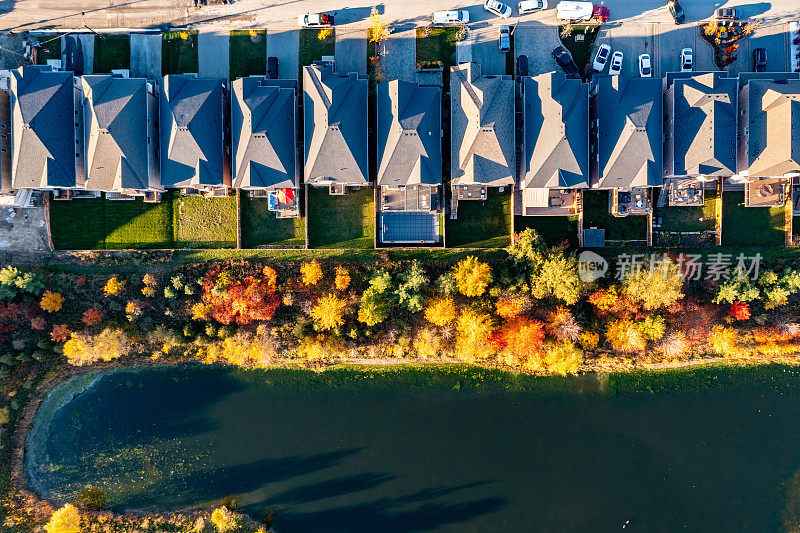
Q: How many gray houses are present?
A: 11